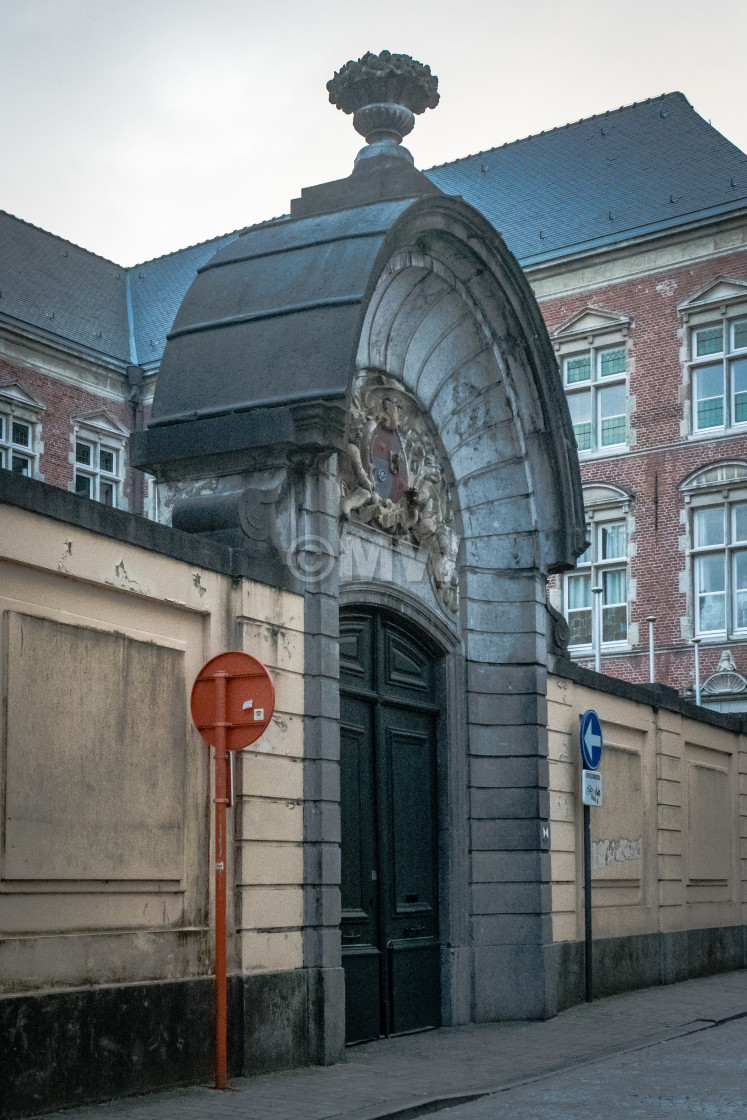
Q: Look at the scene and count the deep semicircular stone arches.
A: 1